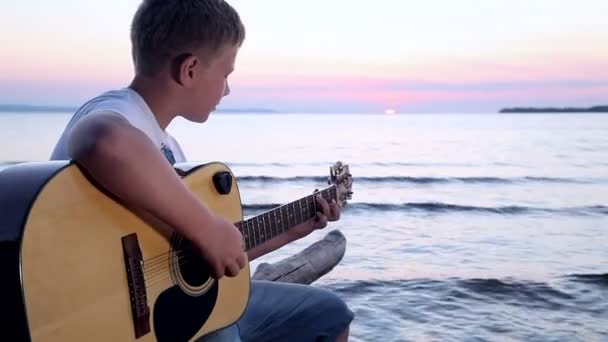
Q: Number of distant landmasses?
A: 2